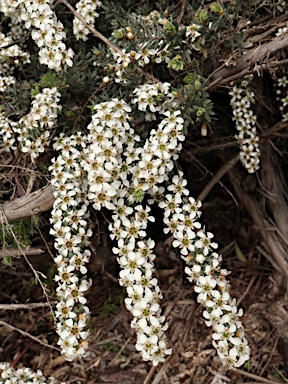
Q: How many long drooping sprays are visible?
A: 3